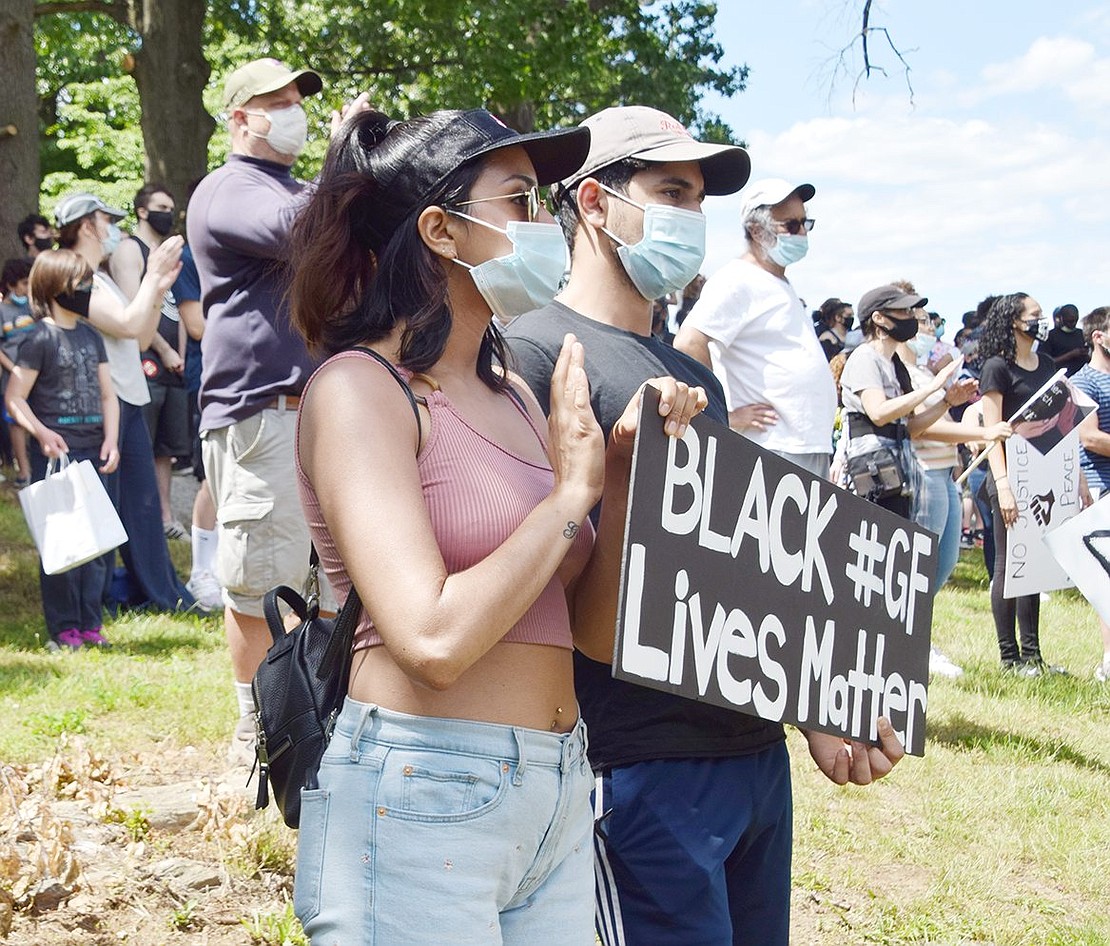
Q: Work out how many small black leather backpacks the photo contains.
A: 1